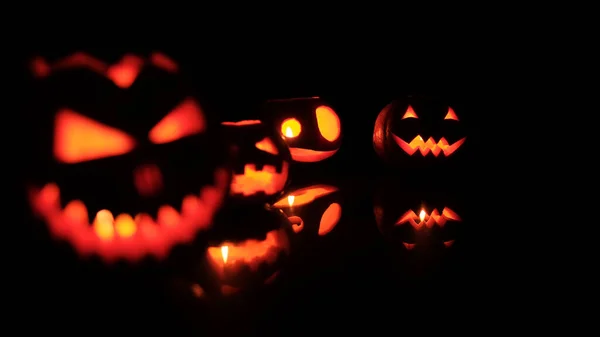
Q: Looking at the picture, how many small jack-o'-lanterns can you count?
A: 3